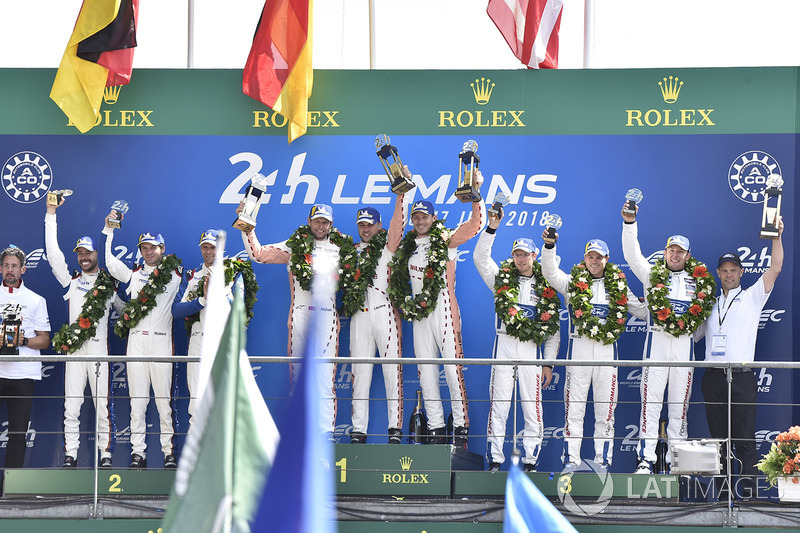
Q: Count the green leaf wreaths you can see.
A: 9